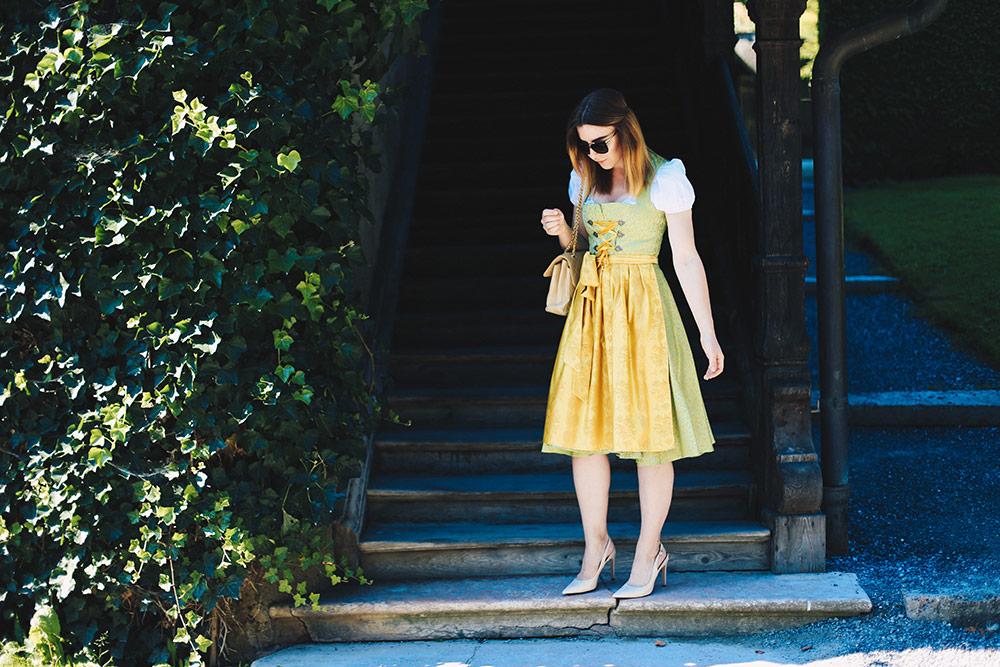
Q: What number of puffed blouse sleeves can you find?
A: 2